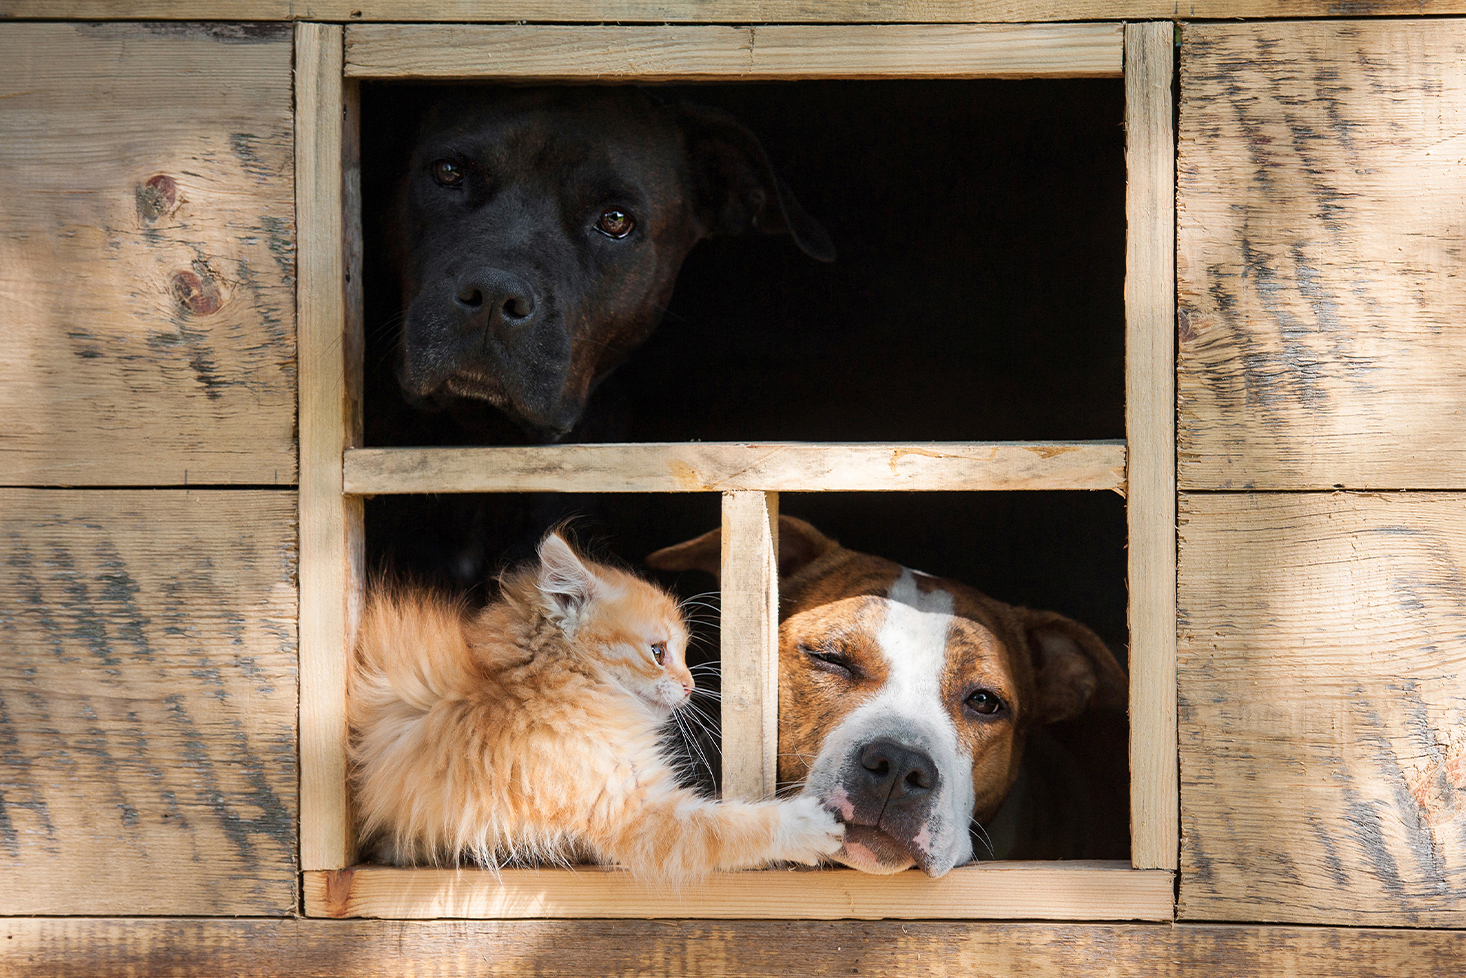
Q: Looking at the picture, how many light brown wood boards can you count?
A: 12